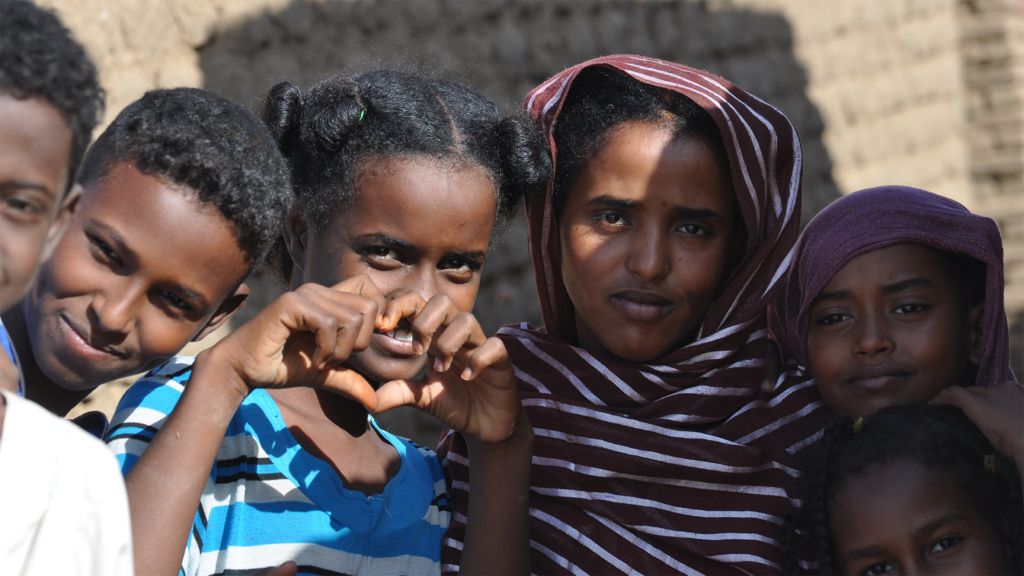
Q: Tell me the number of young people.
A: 6